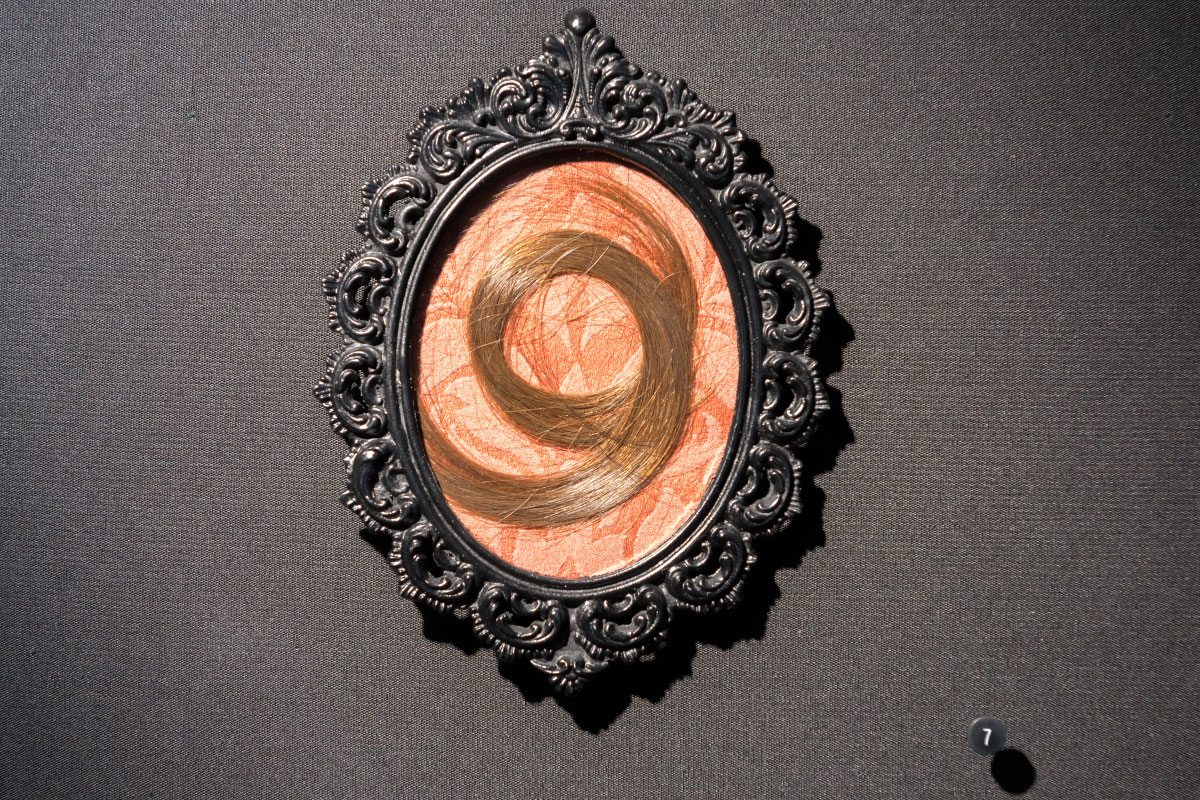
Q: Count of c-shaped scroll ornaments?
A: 12